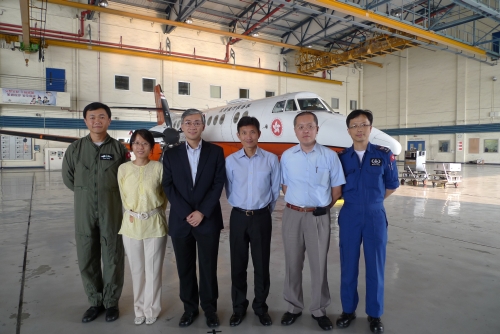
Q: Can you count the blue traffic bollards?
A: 0